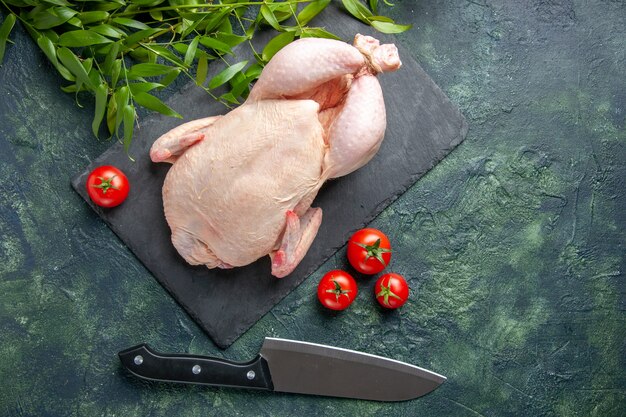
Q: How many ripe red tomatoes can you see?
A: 4